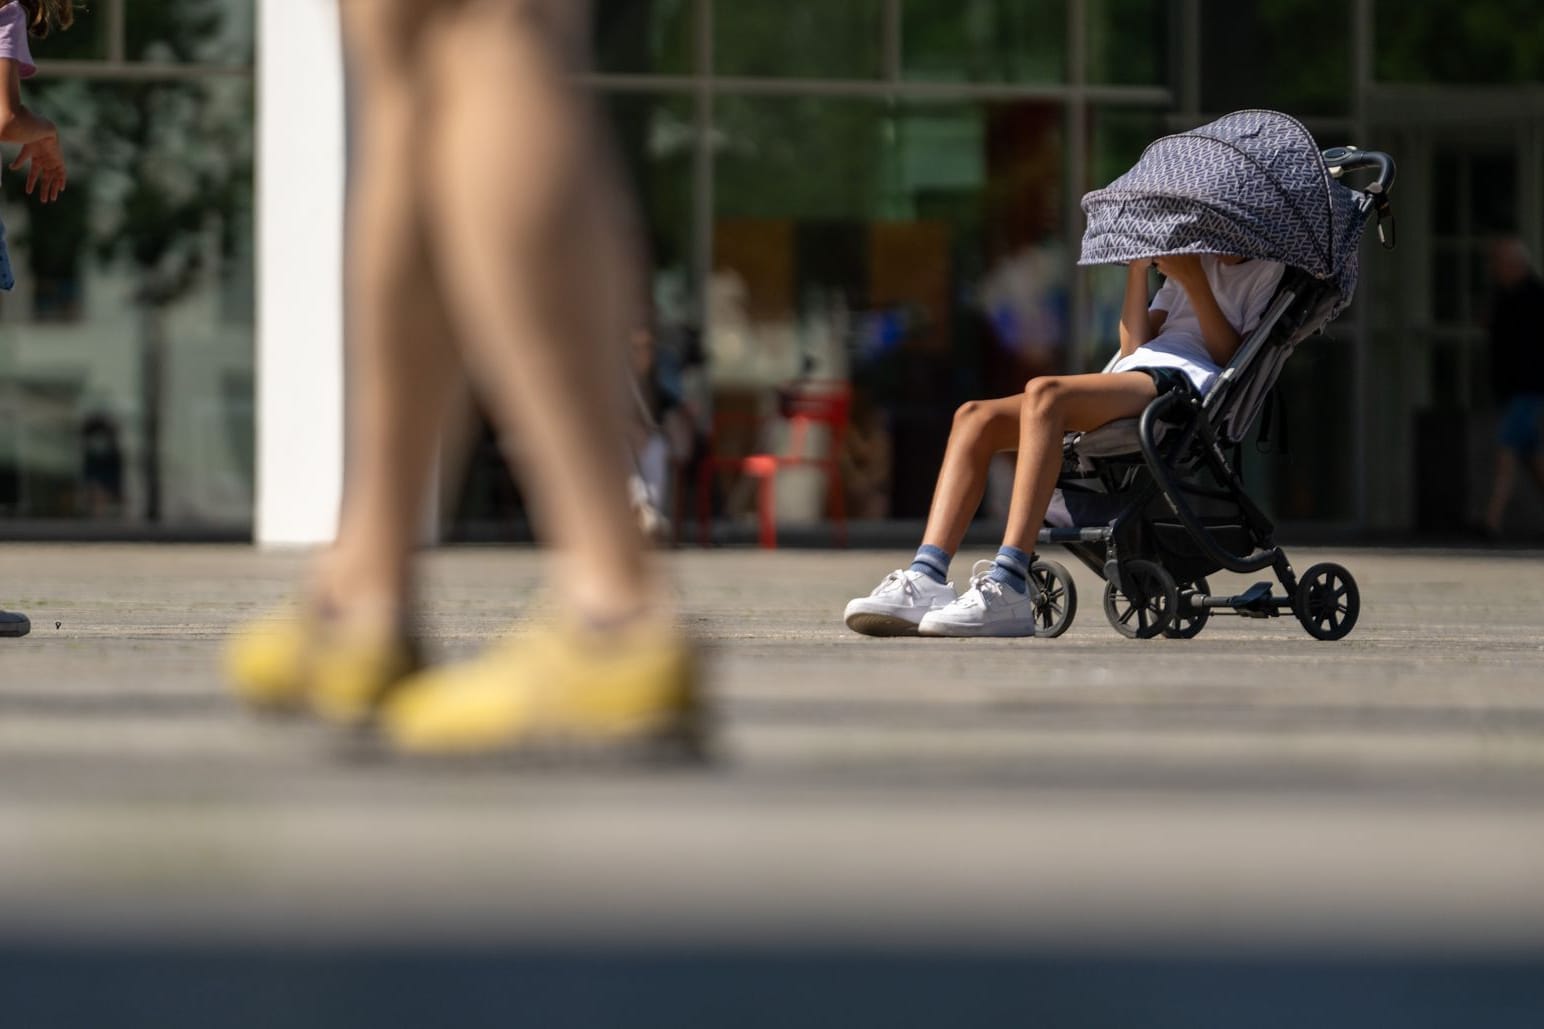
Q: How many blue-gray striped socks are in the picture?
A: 2